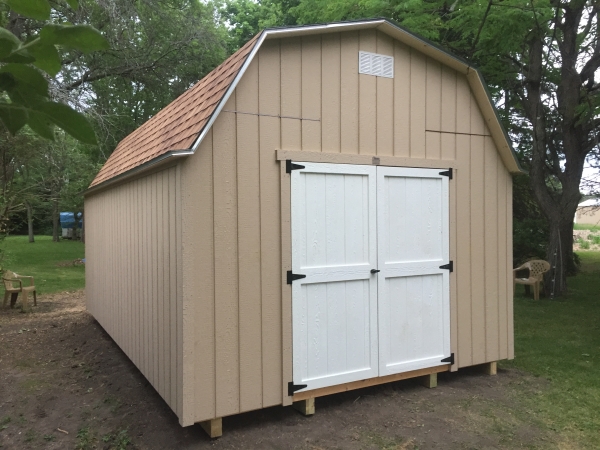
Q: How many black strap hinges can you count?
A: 6